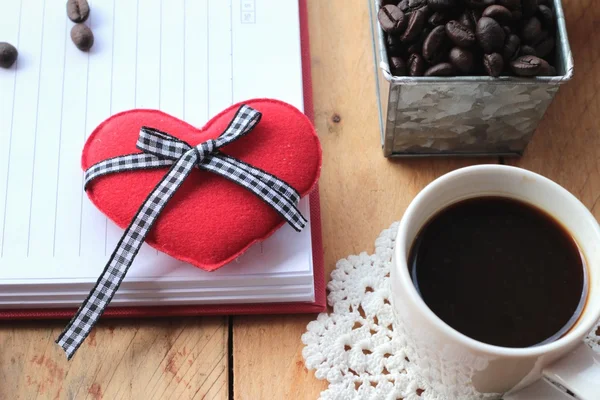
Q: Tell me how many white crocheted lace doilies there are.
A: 1